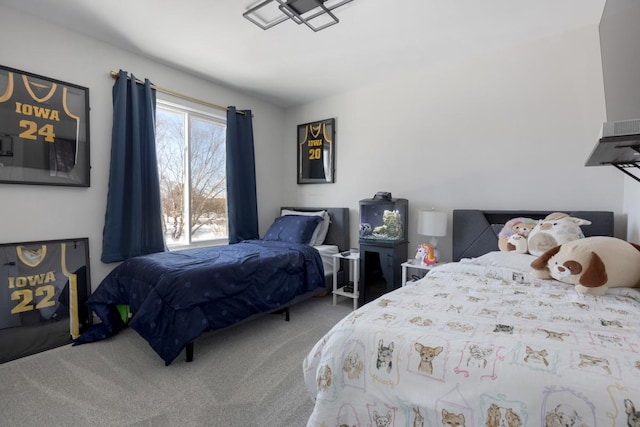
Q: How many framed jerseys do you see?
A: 3